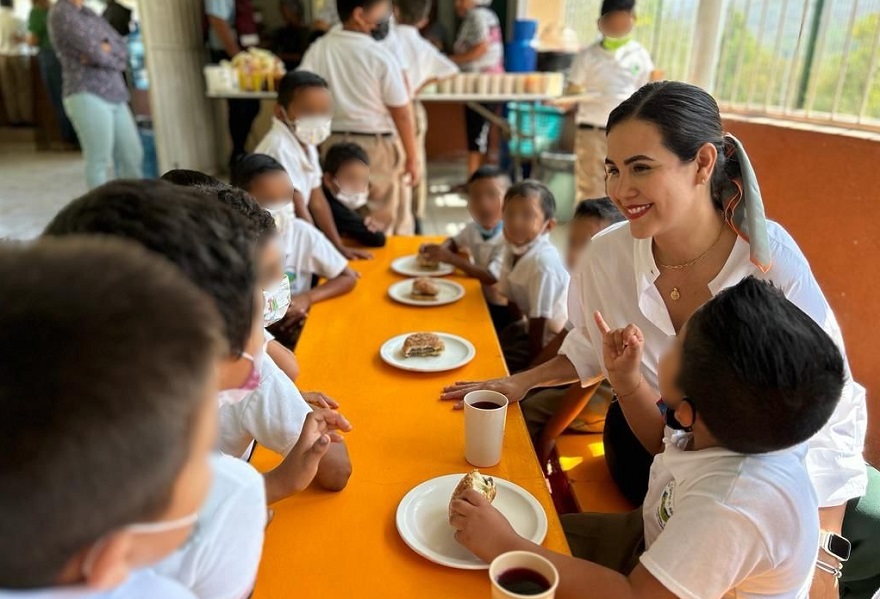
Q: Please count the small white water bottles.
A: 0